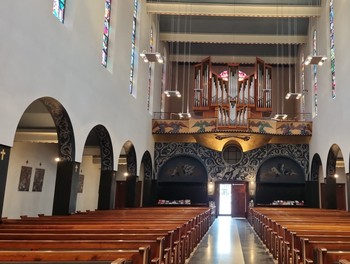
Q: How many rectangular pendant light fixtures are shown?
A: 6